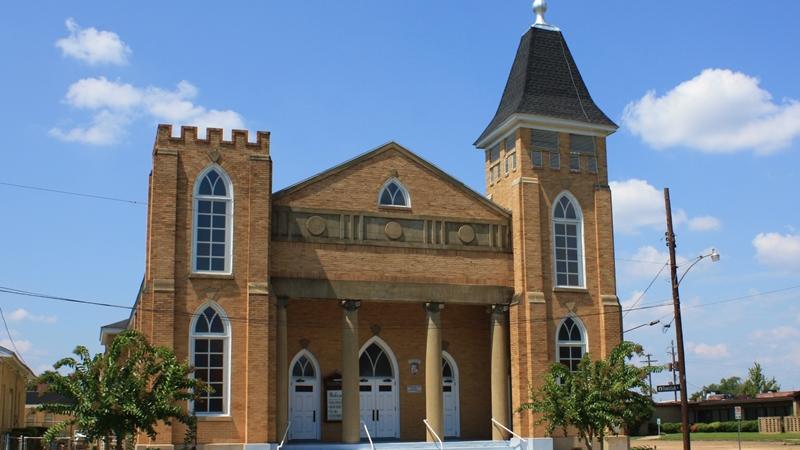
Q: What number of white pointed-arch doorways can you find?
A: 3